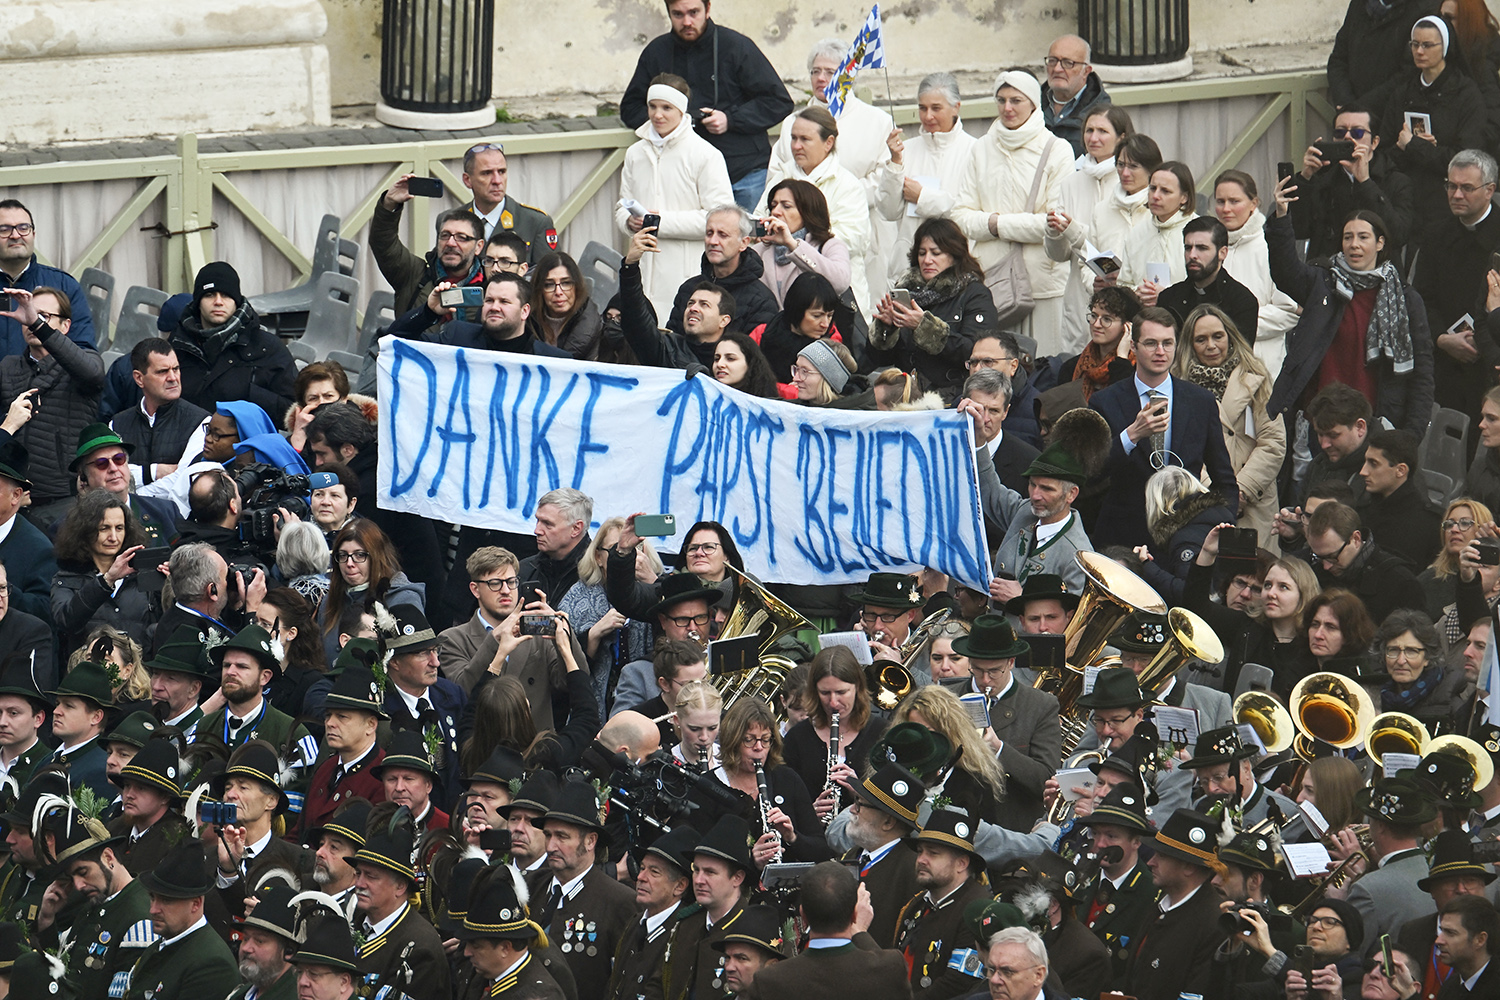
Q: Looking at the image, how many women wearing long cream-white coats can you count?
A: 9